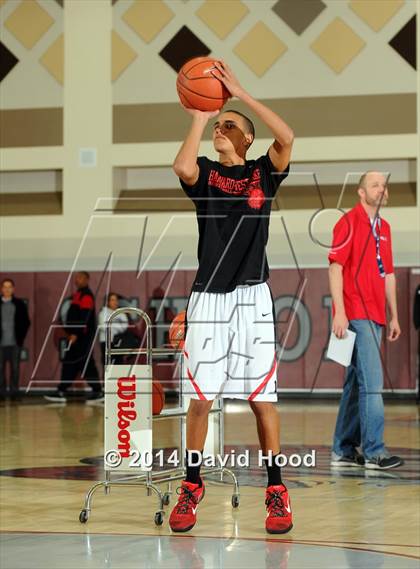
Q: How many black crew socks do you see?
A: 2